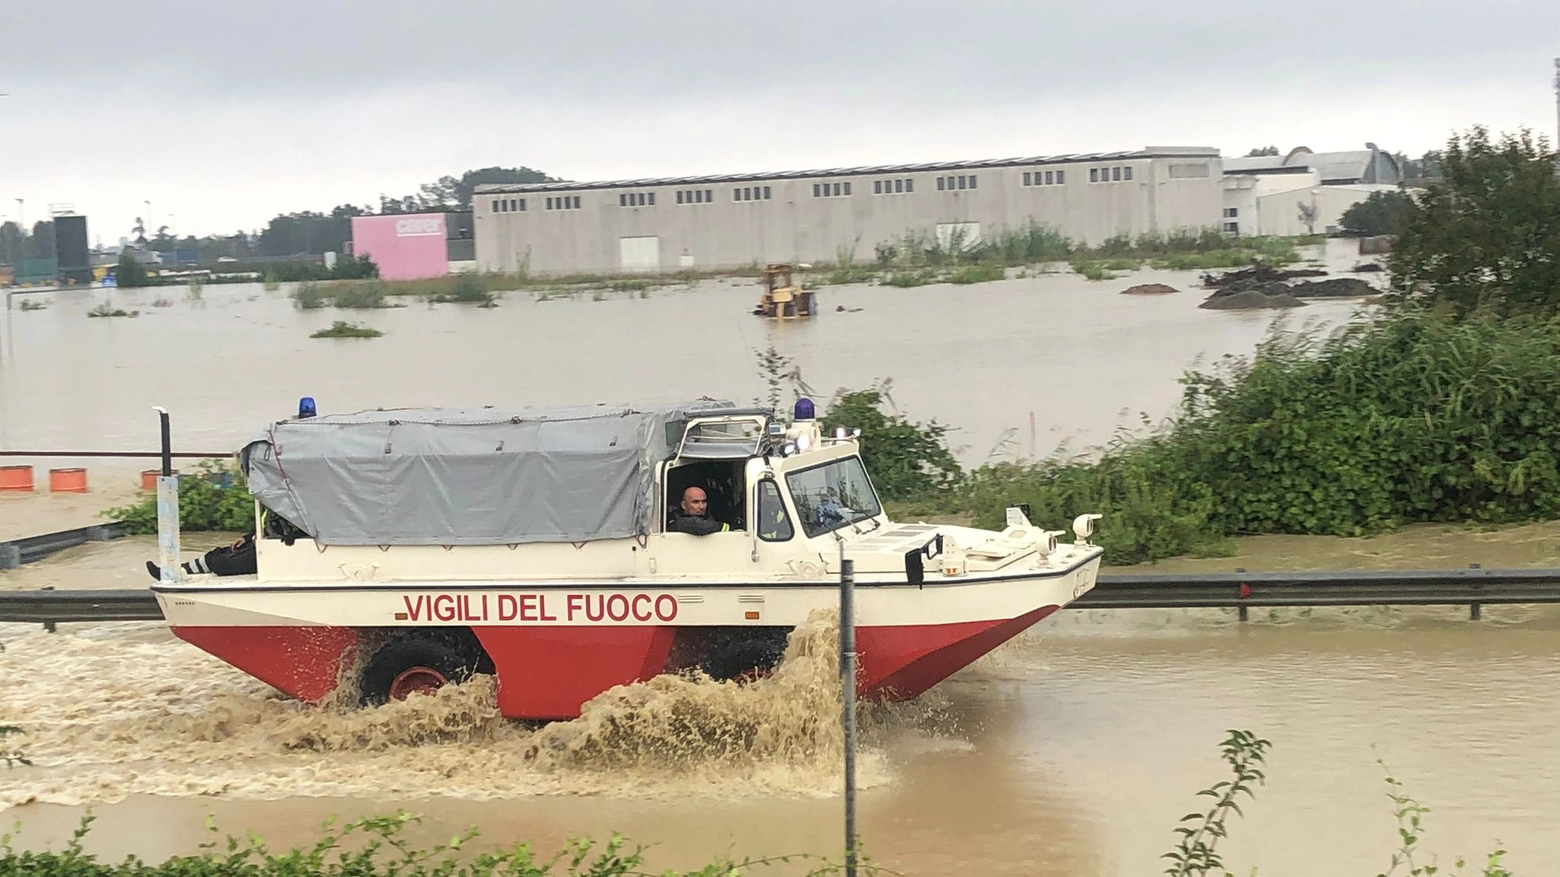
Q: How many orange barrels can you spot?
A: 3